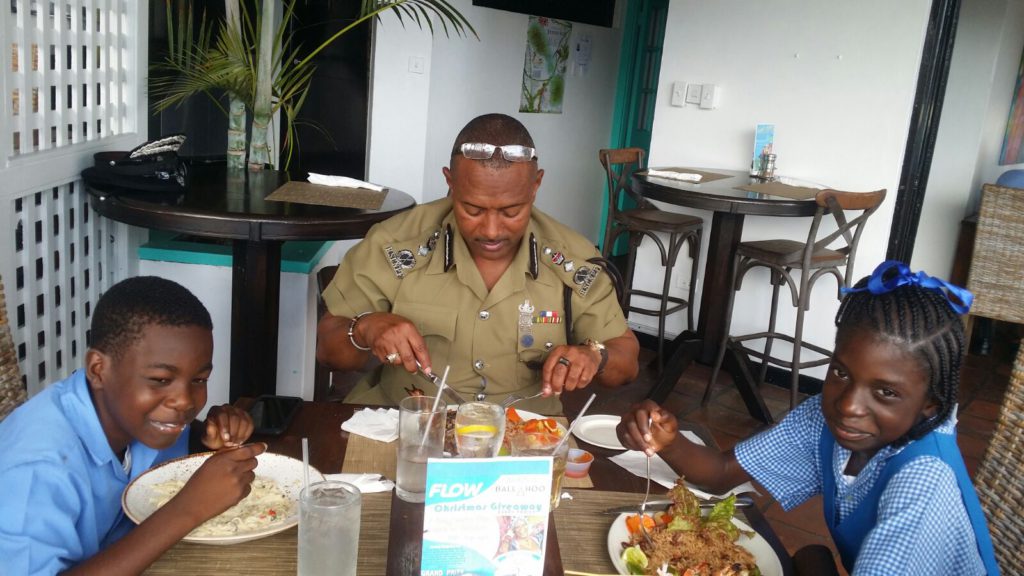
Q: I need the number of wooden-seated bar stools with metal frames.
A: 2